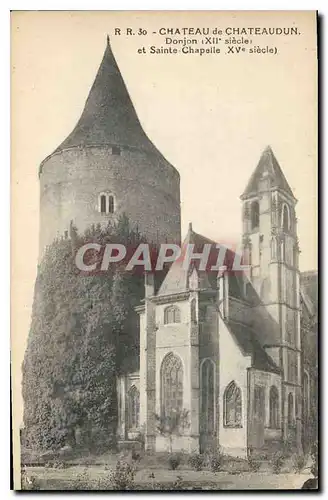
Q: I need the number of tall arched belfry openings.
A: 2